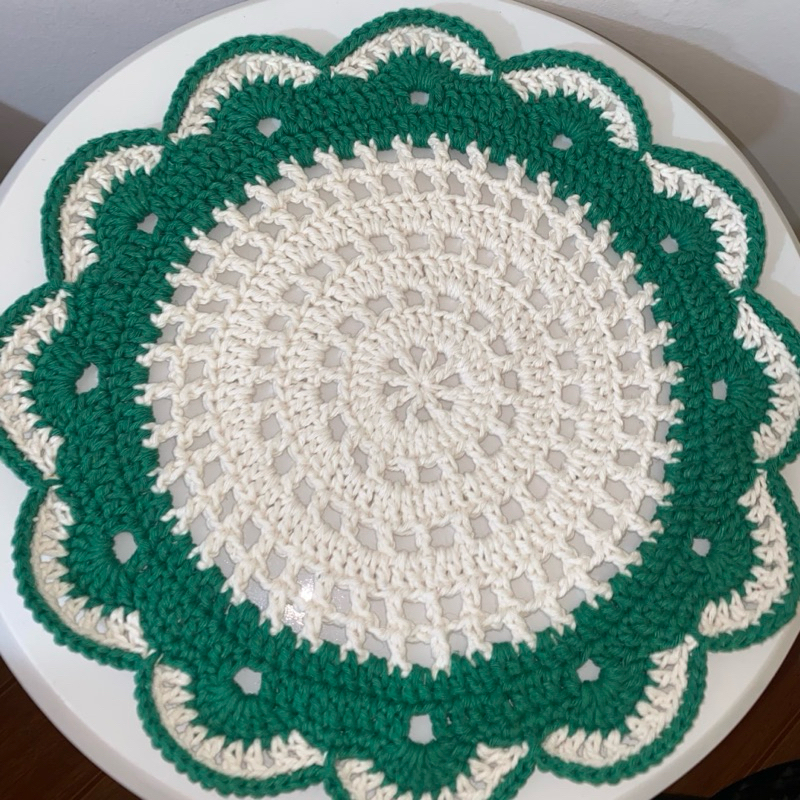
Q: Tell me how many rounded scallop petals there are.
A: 12